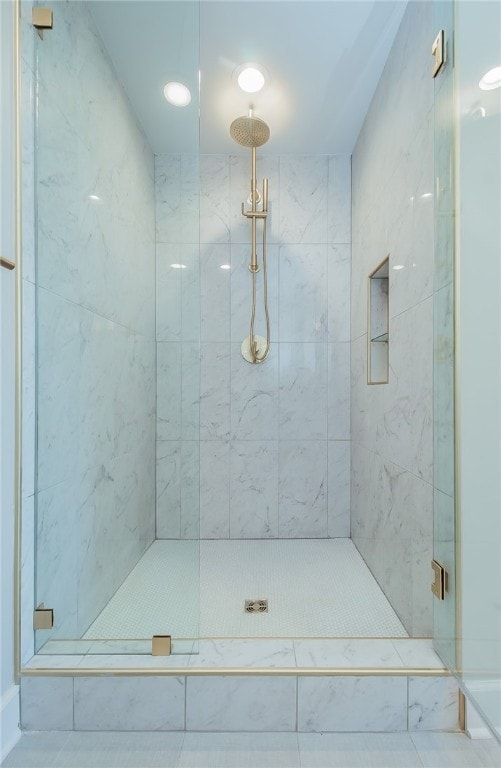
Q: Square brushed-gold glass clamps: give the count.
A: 3